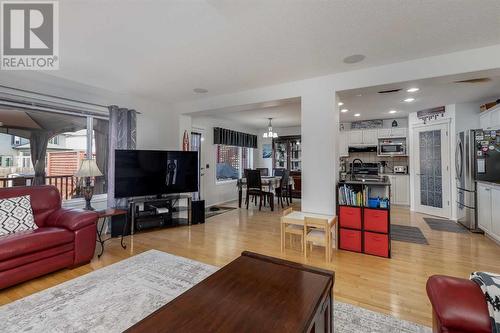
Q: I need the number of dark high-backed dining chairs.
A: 4